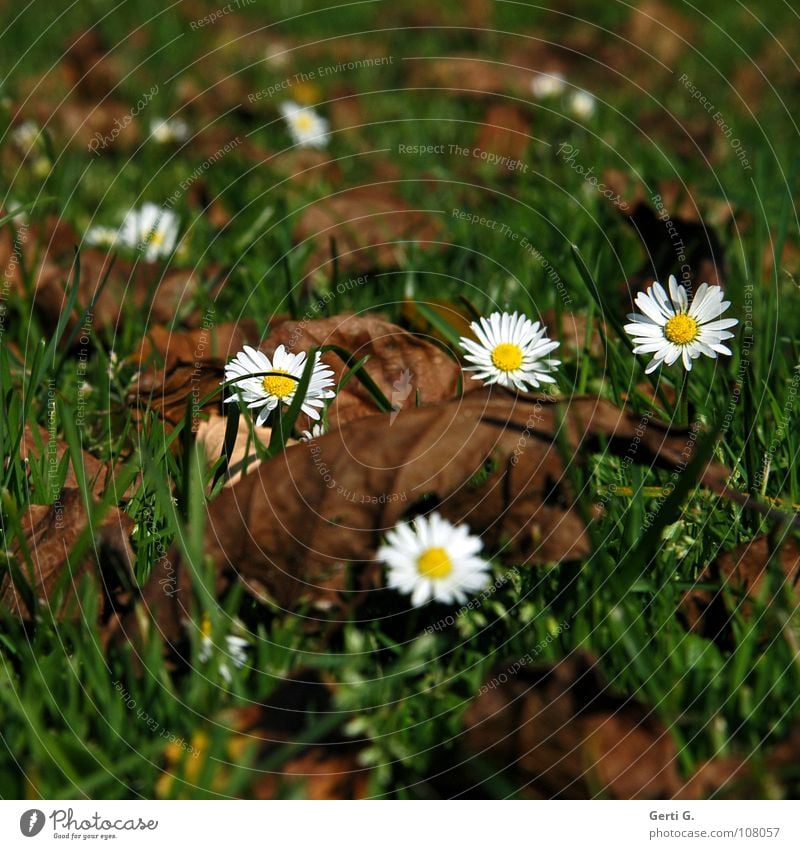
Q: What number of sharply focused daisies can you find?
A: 3